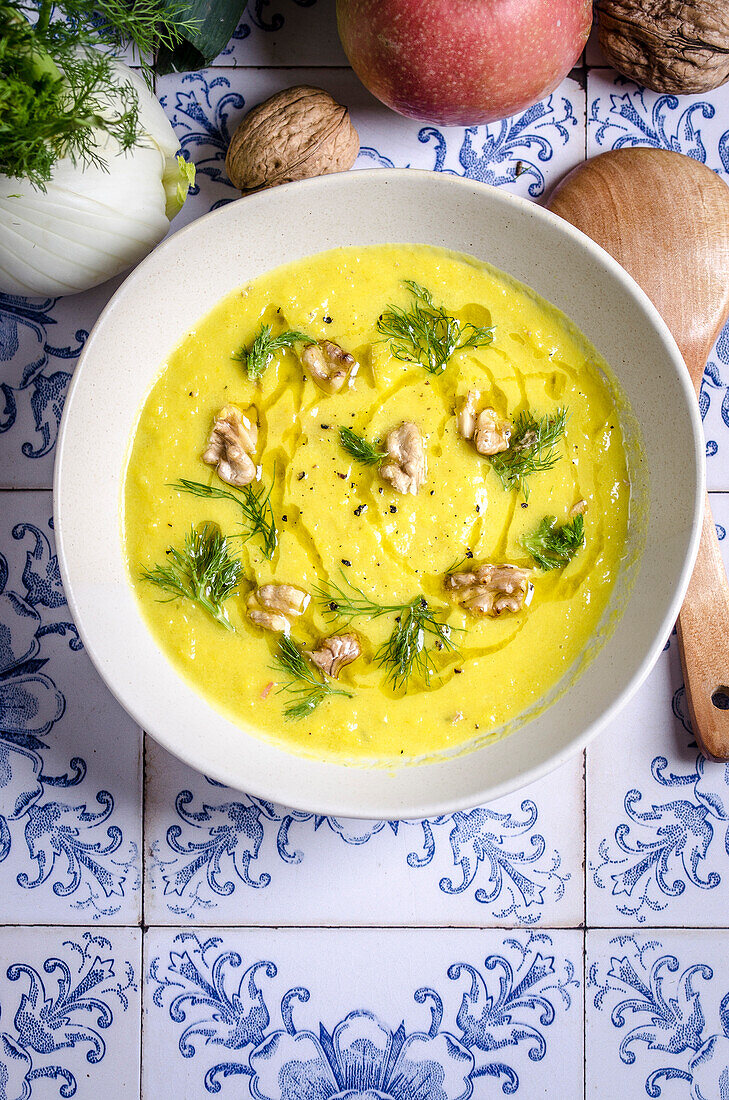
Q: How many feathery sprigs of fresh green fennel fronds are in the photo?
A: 9